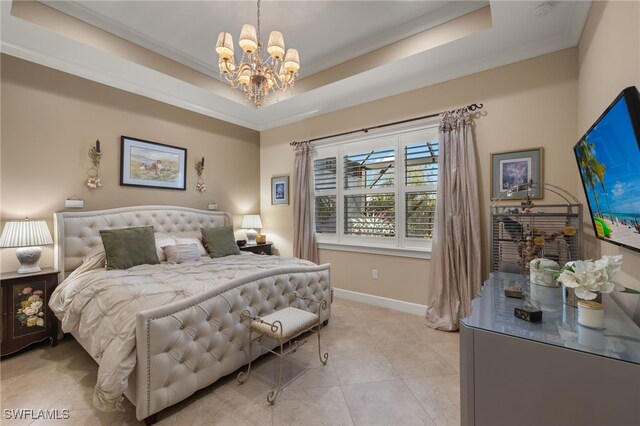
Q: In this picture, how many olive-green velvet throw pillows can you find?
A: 2